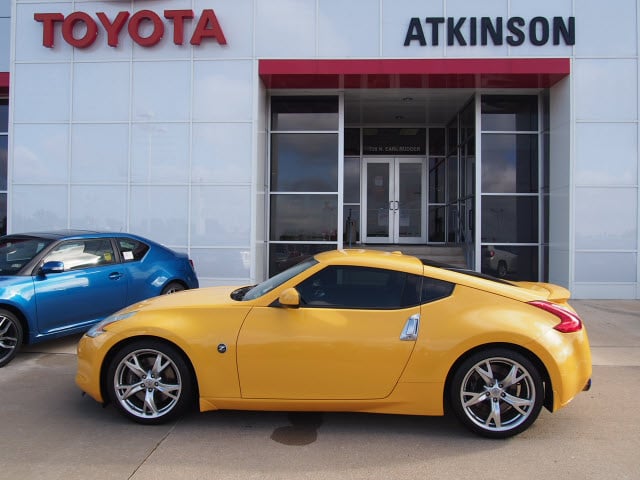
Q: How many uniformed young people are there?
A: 0